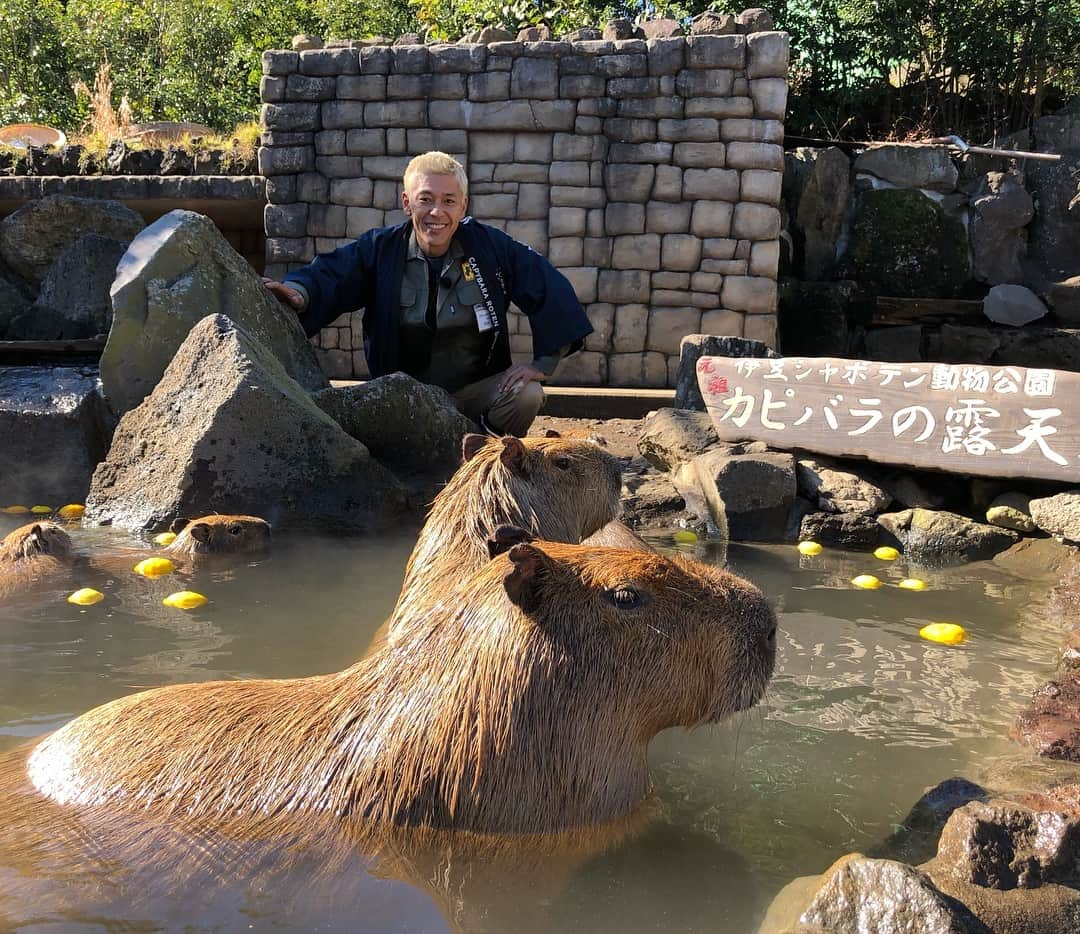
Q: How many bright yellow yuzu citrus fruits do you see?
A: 13